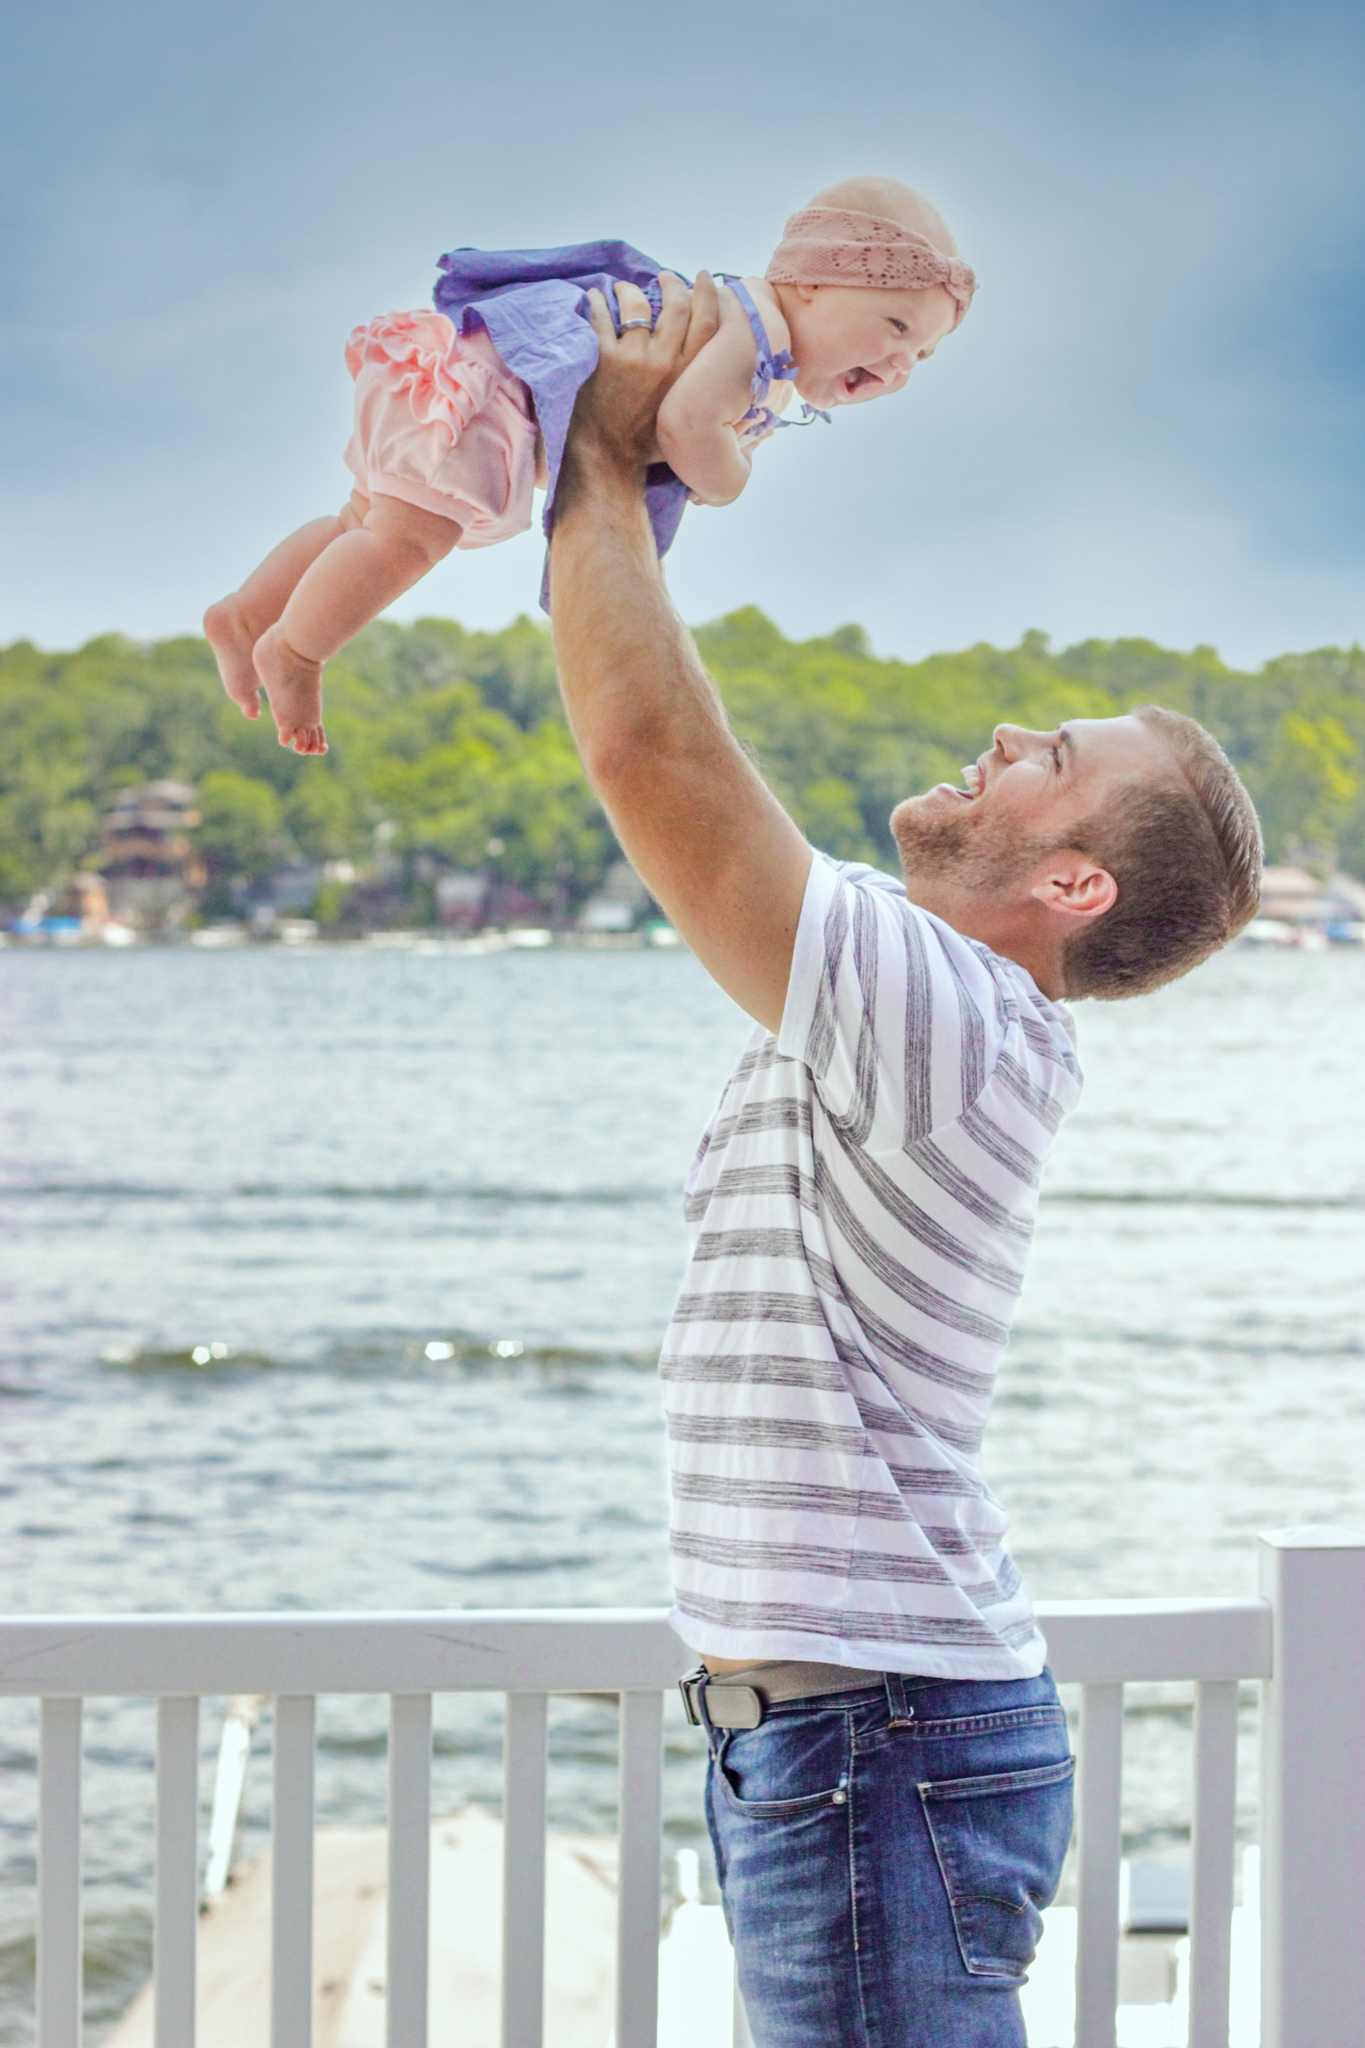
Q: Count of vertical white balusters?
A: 8